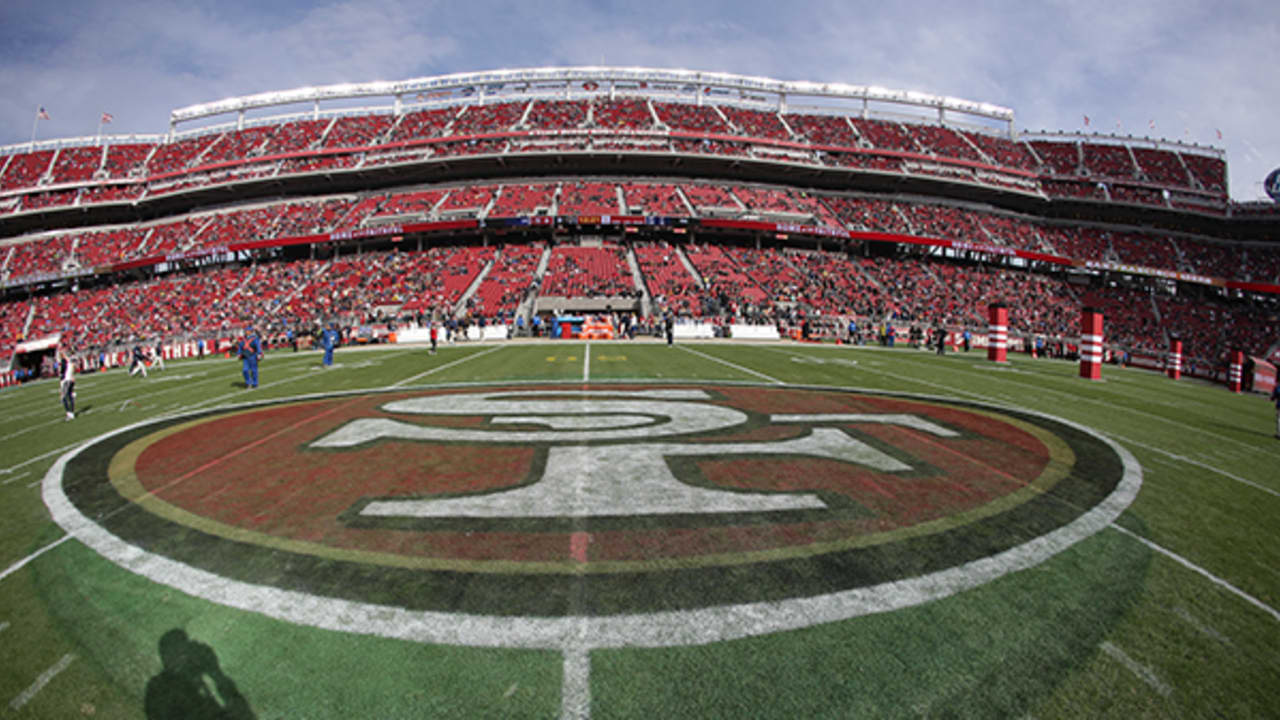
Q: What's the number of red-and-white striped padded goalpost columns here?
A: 4